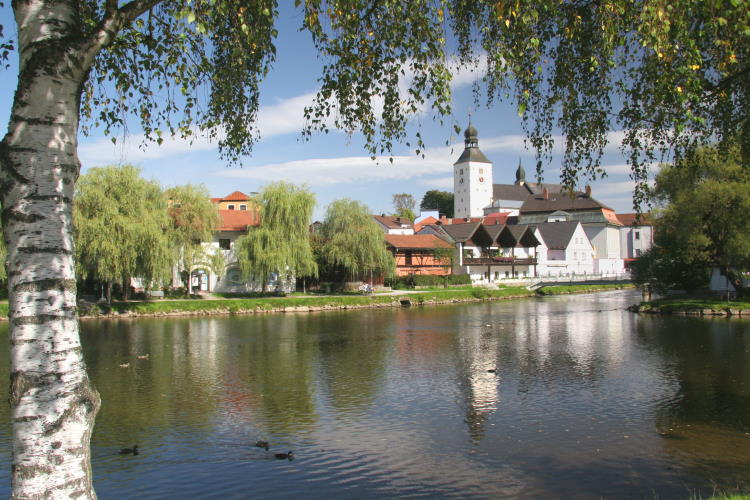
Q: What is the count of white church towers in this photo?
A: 1